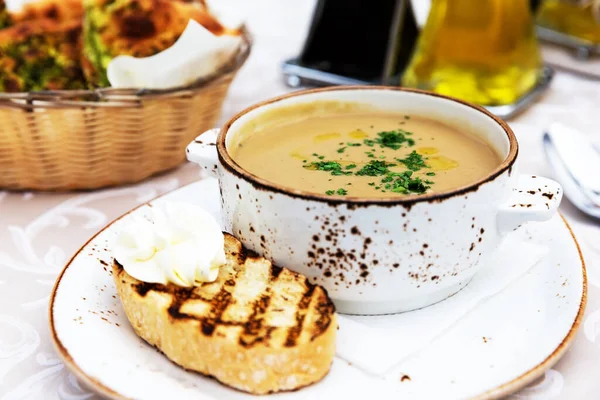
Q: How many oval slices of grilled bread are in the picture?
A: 1